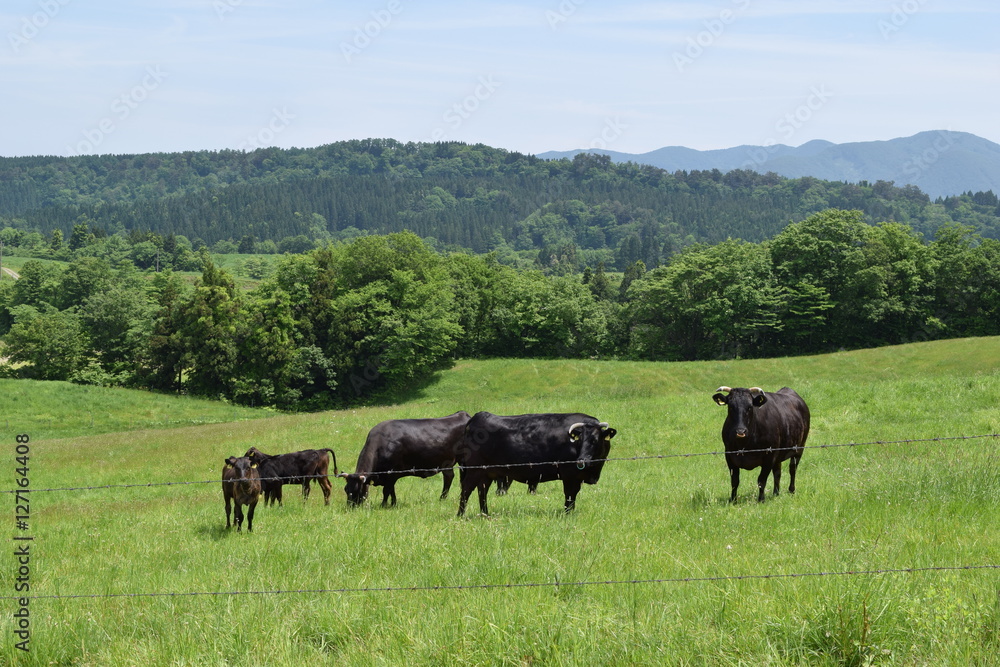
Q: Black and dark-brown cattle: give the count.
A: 5